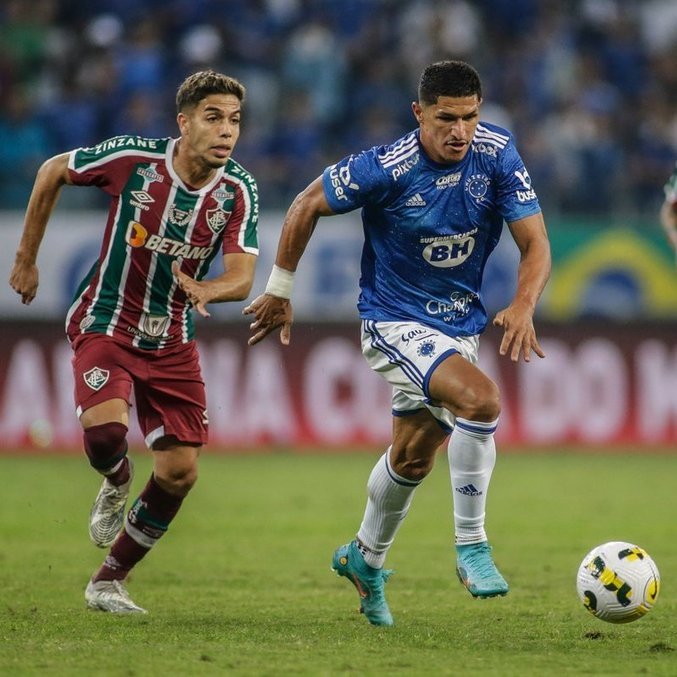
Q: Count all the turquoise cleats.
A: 2